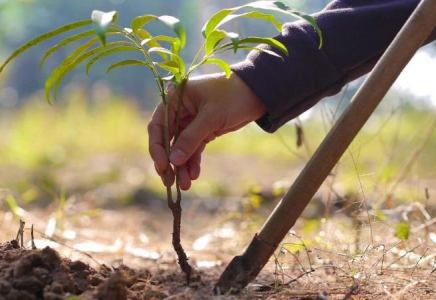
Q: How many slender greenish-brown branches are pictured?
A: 2